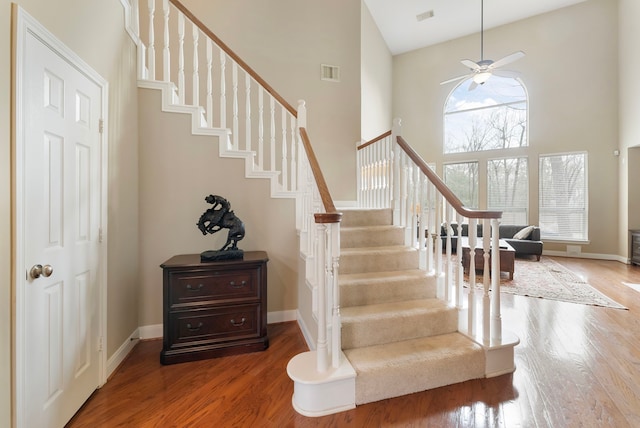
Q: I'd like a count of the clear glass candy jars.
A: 0